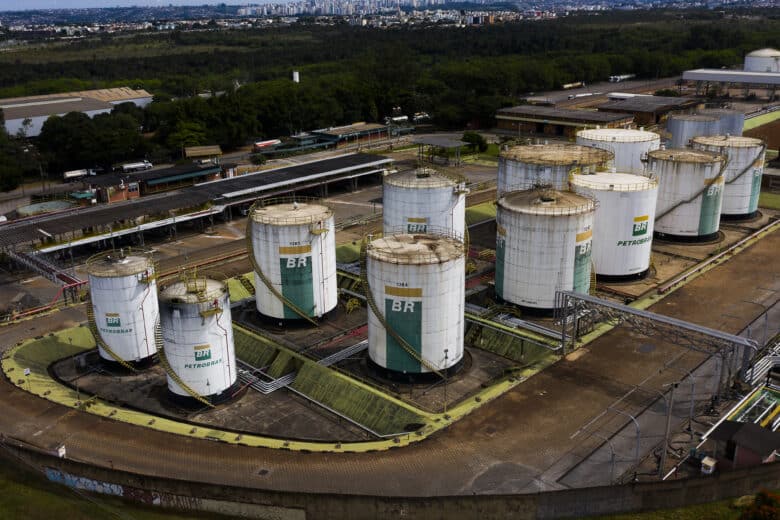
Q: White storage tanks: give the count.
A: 14